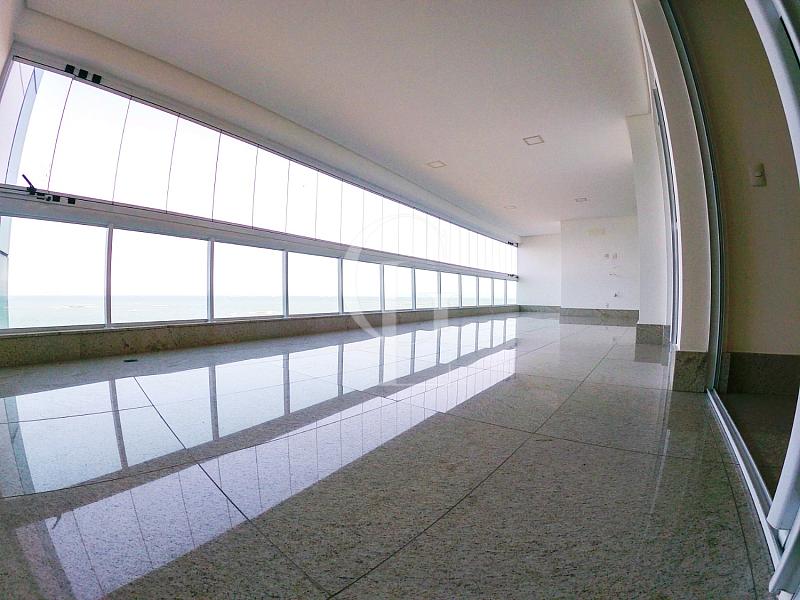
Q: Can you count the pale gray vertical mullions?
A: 11